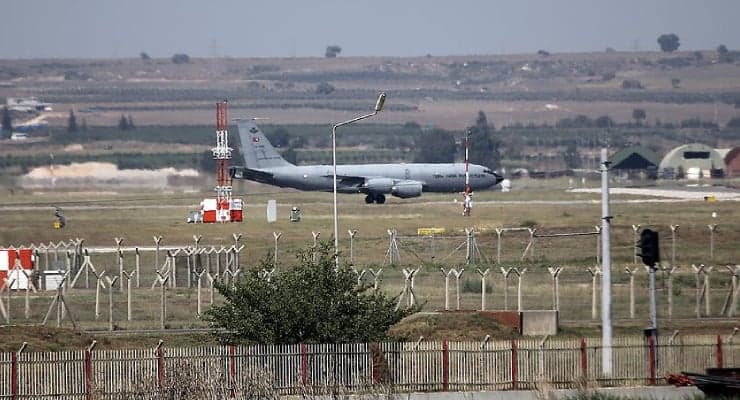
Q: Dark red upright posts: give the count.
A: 11